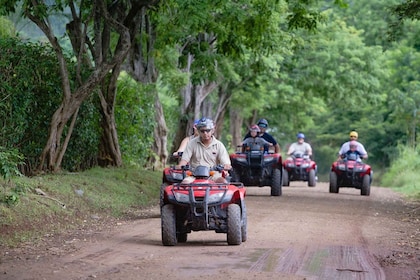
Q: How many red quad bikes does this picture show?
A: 5